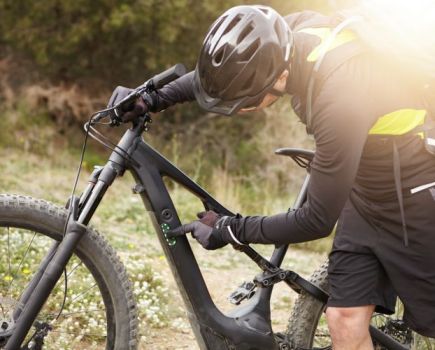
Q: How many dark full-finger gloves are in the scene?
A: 2